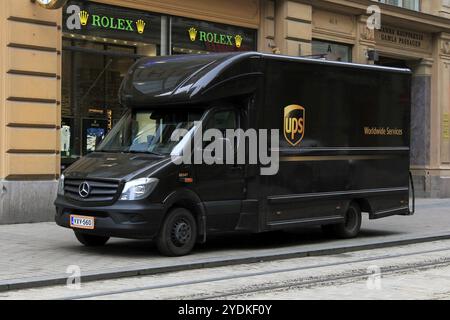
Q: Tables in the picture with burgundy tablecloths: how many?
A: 0